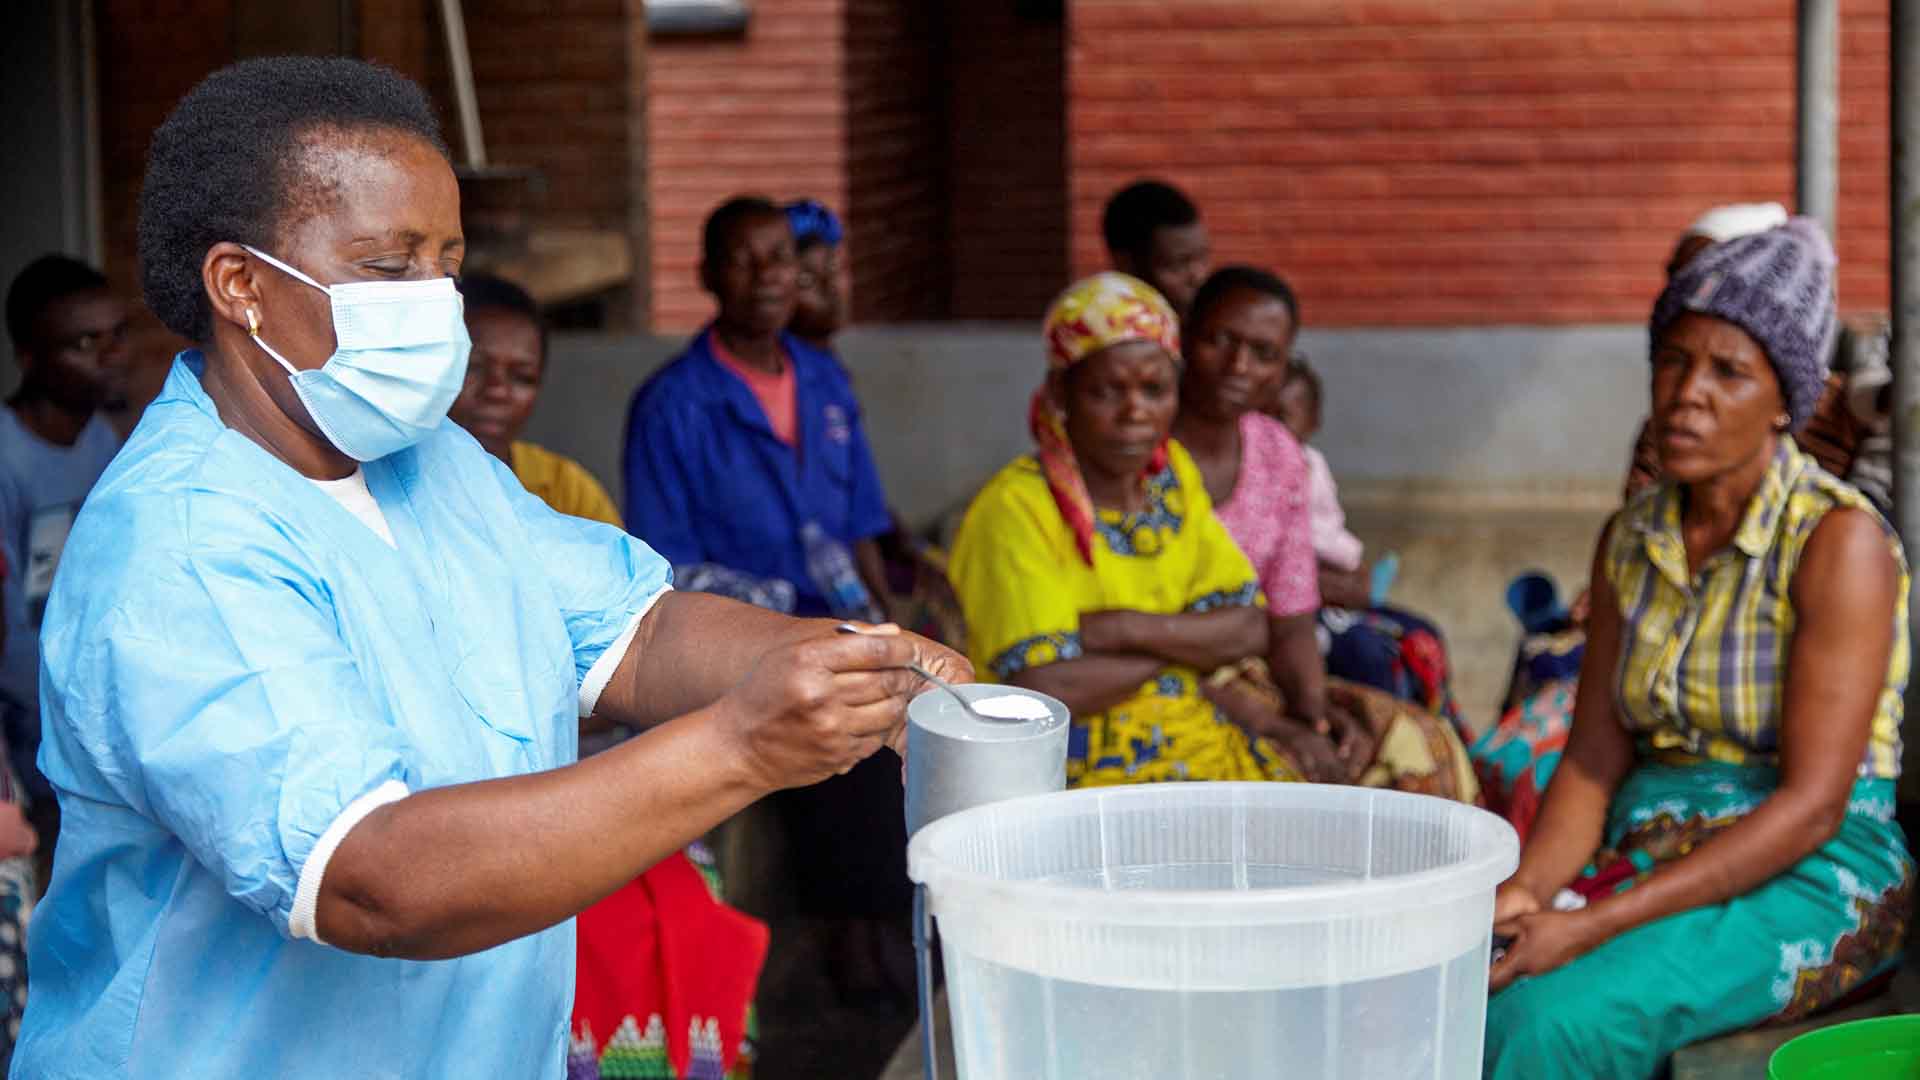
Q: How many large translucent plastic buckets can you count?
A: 1